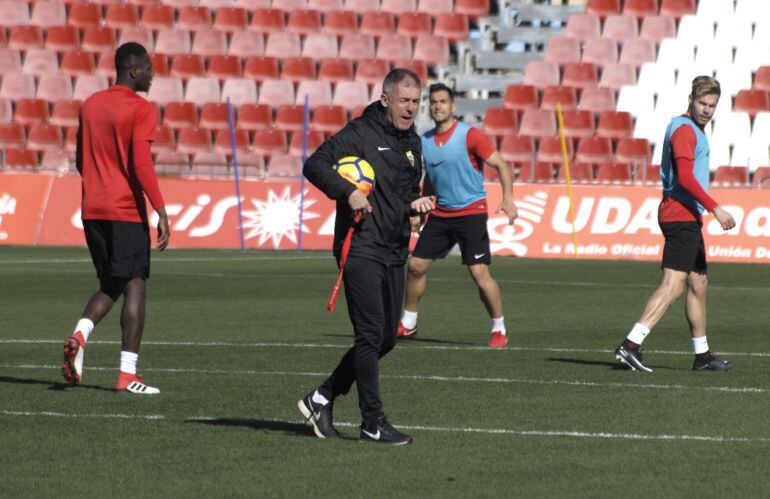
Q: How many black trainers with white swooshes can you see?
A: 2